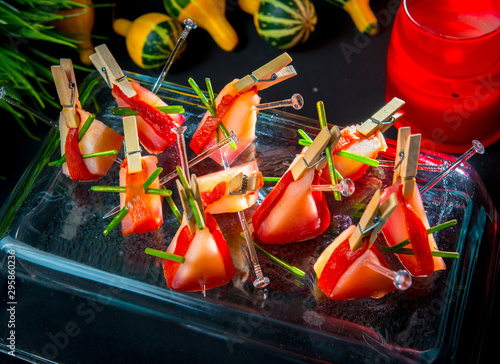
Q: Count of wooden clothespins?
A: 10